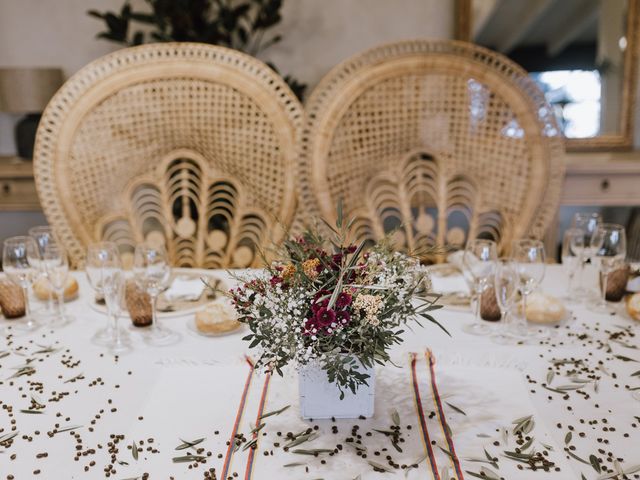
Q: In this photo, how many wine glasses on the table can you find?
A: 12